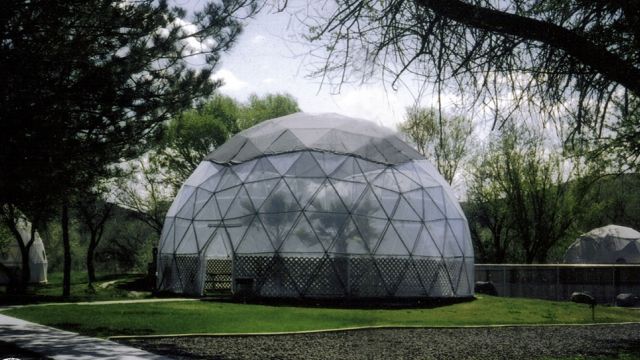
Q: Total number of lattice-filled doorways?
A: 1